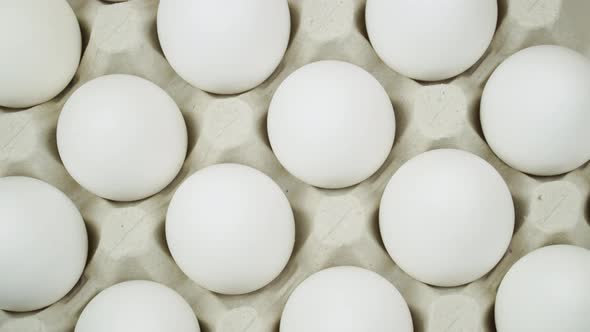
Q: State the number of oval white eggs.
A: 12